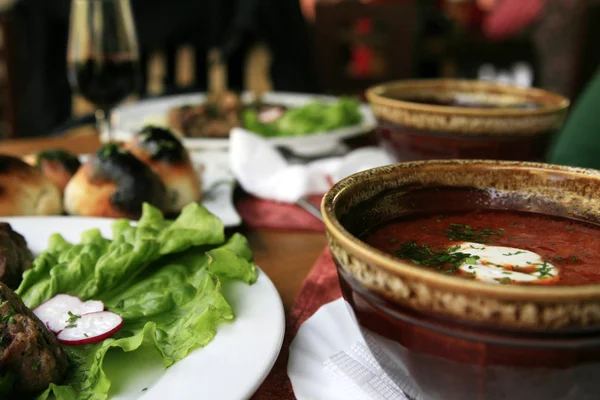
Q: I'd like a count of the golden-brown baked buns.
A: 4